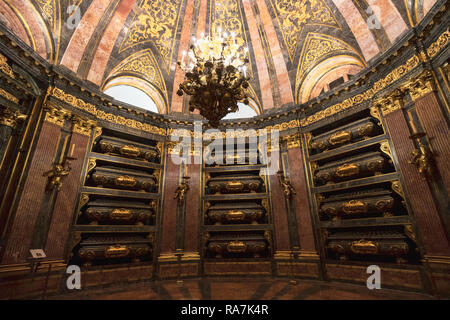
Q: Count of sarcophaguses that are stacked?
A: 12